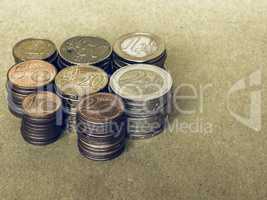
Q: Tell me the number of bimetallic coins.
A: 2